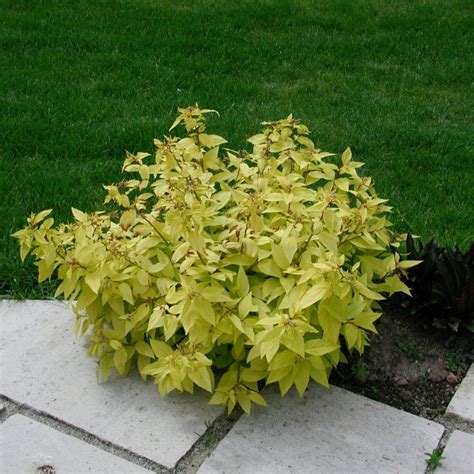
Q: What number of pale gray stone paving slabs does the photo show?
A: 5